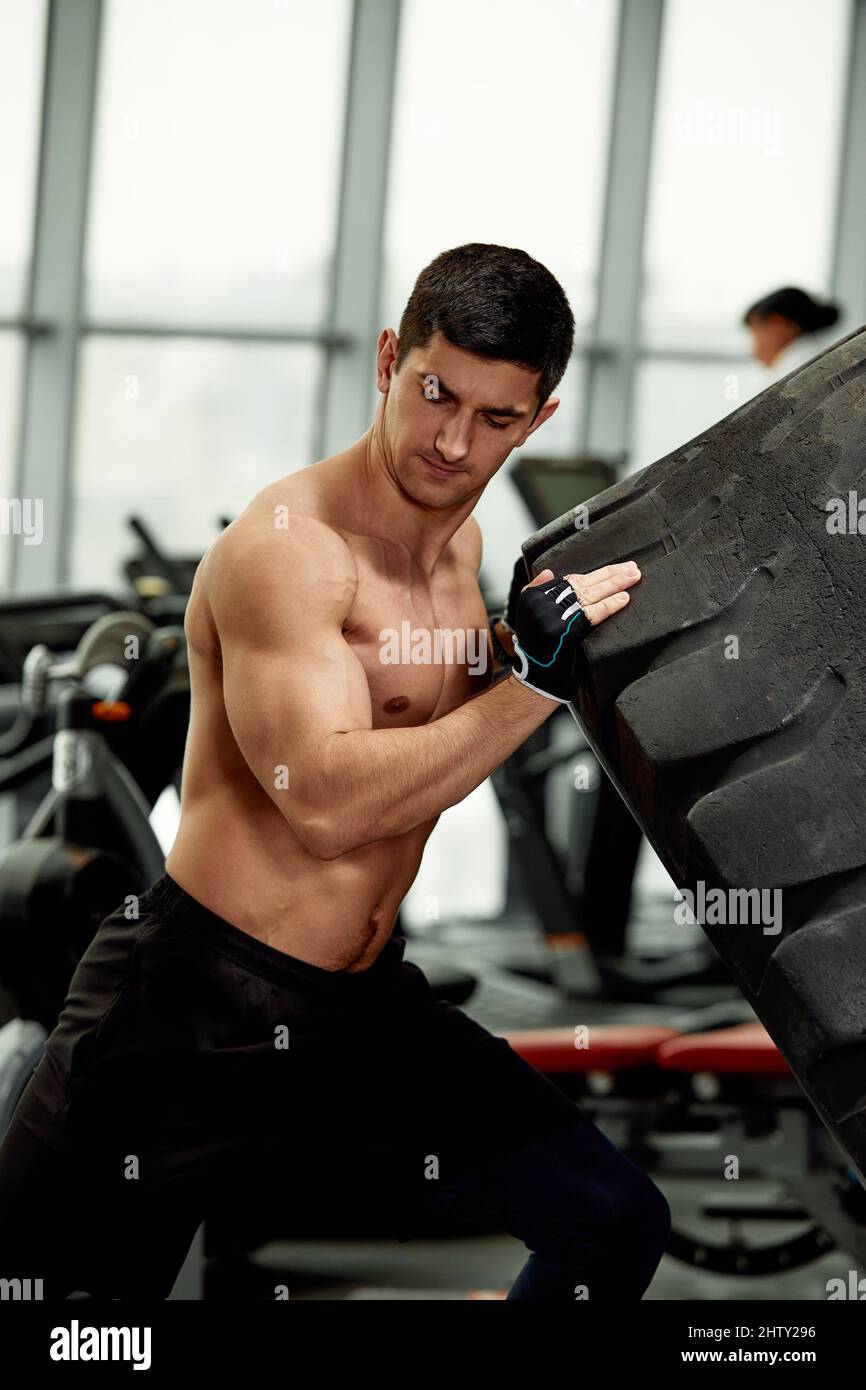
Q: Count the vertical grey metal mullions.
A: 4